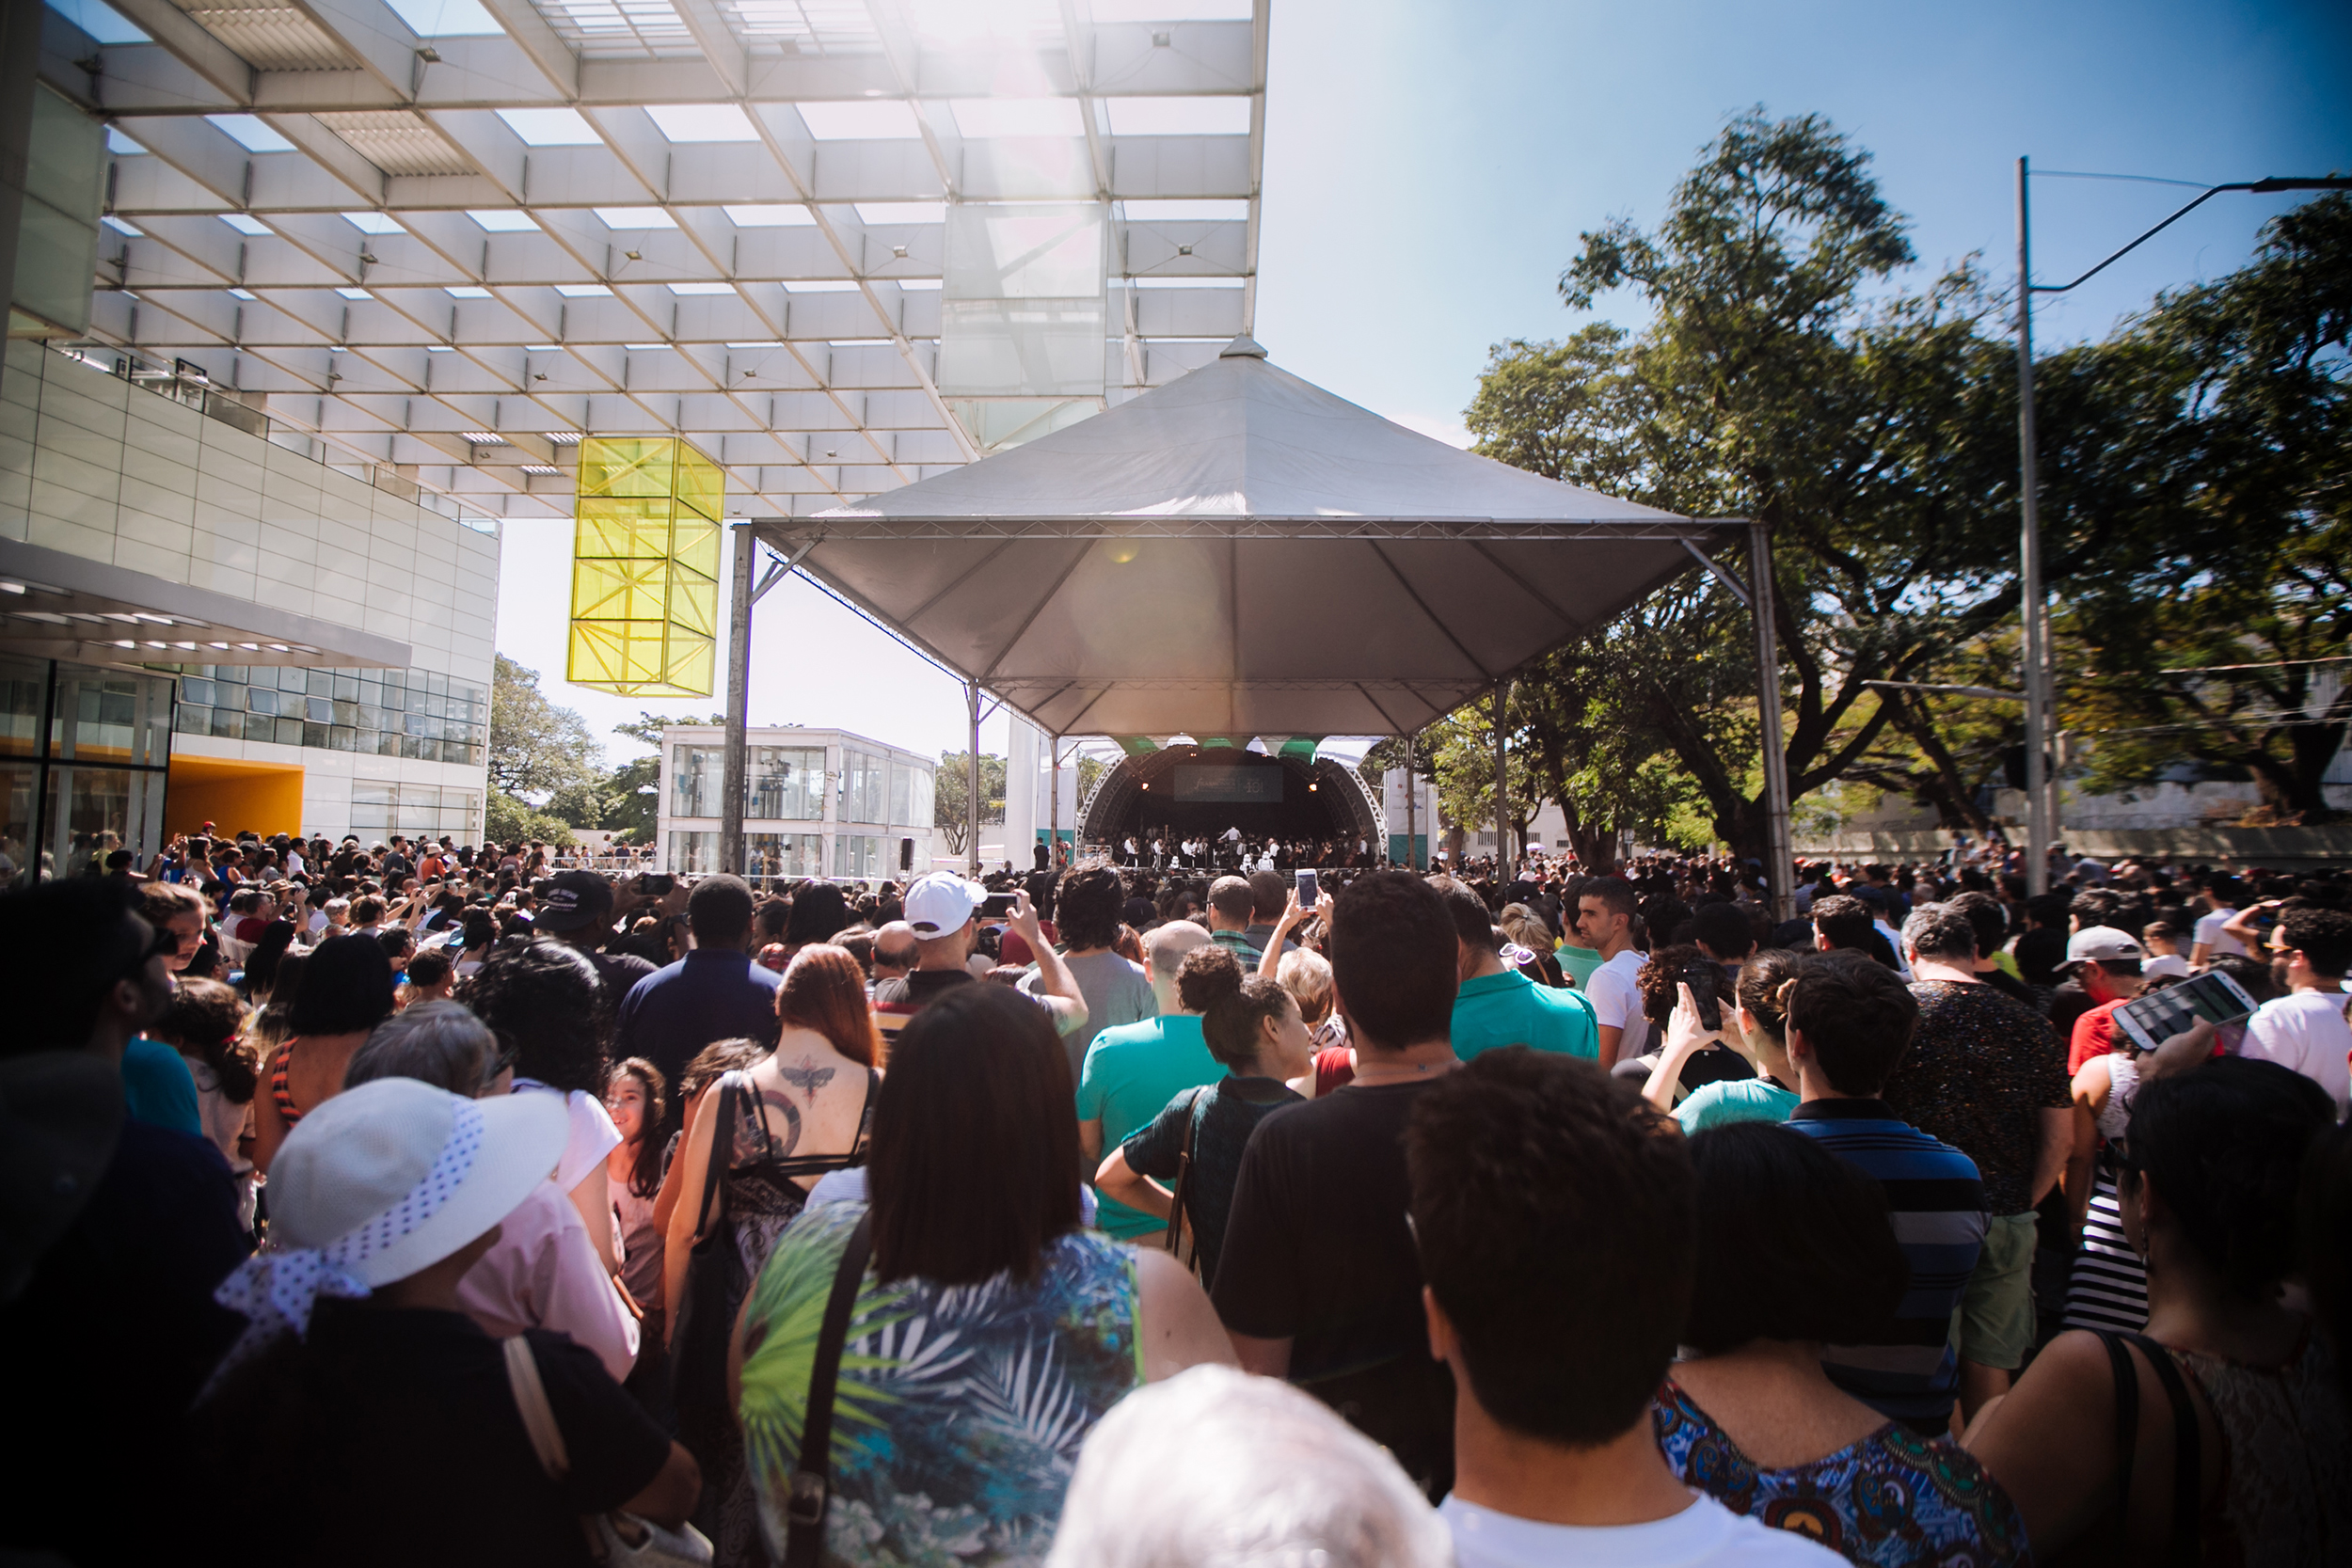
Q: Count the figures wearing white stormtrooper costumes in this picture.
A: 3